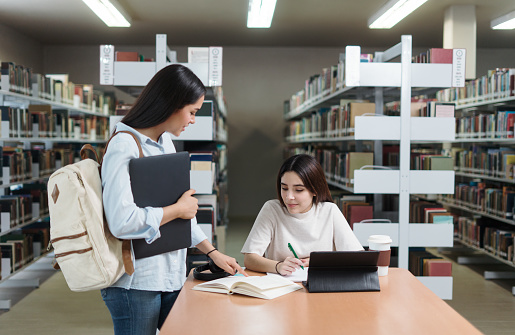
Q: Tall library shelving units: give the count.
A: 4